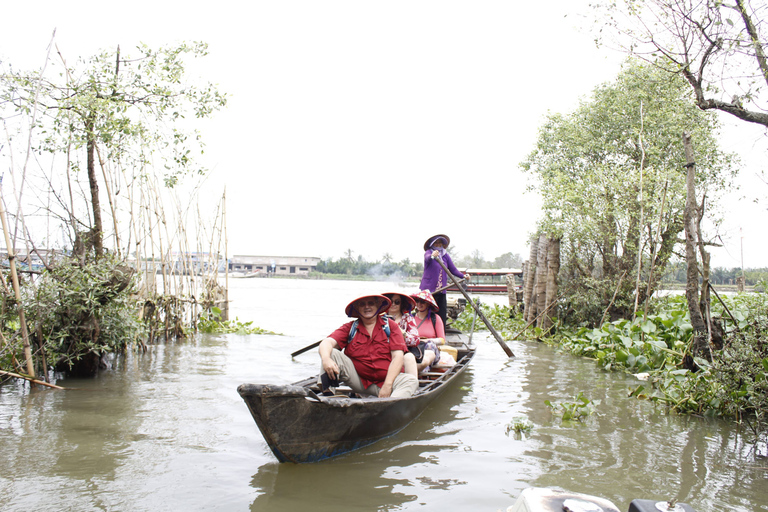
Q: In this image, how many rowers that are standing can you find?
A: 1